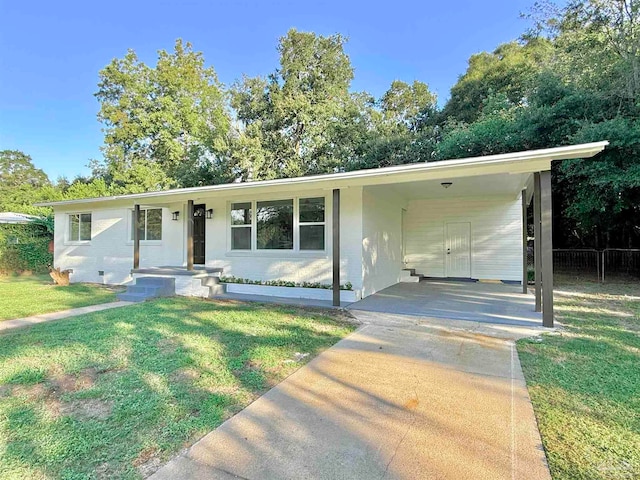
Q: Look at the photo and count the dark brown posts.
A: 6